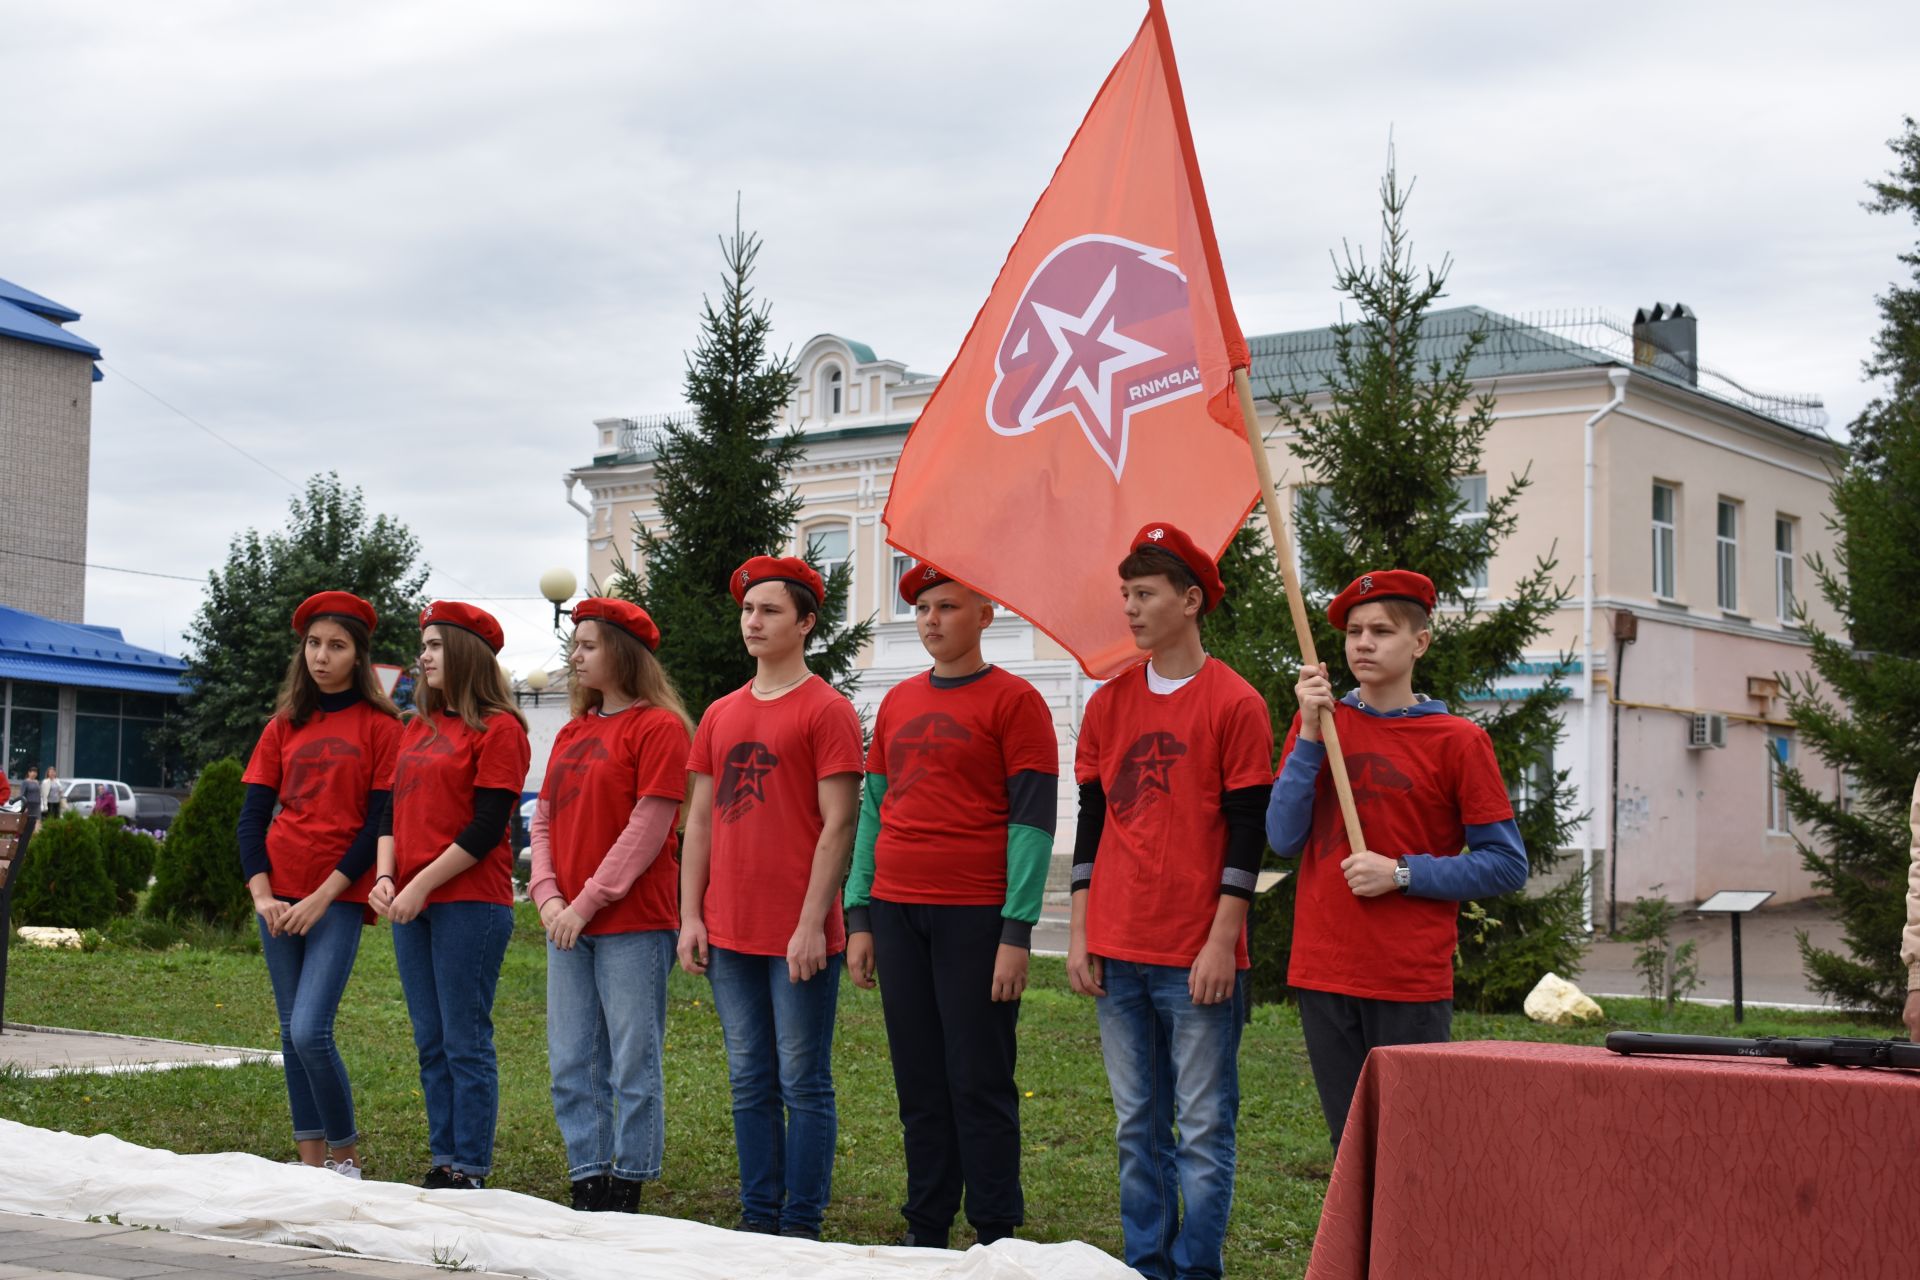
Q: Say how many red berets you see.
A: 7